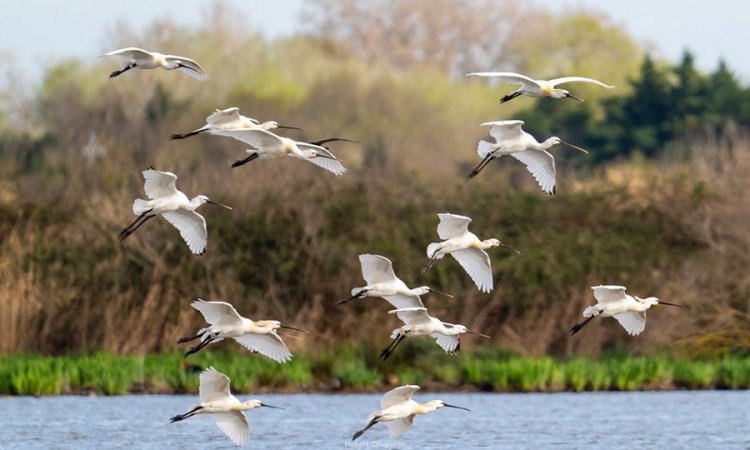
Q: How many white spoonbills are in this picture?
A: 13